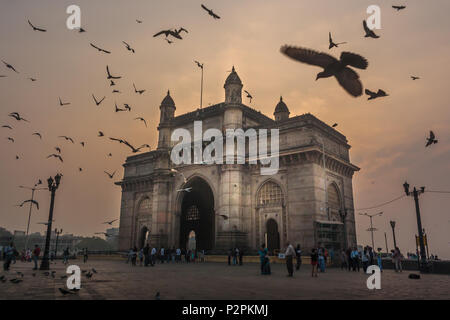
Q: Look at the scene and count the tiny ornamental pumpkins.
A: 0